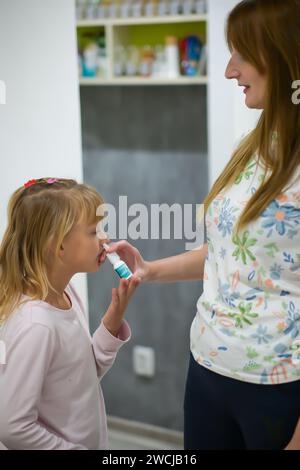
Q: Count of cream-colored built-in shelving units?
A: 1